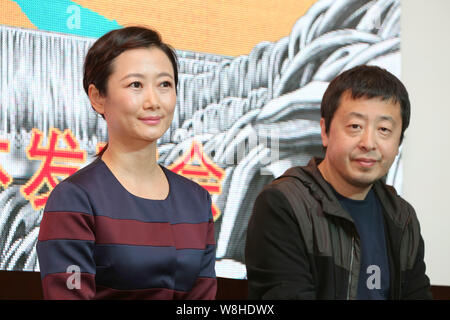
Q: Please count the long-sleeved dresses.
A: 1